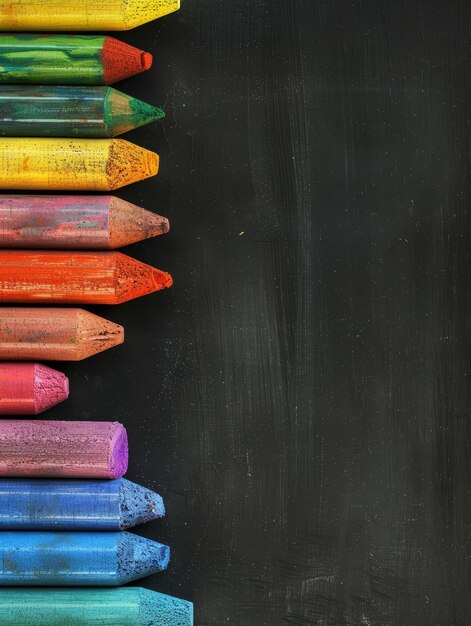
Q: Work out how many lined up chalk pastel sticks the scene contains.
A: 12